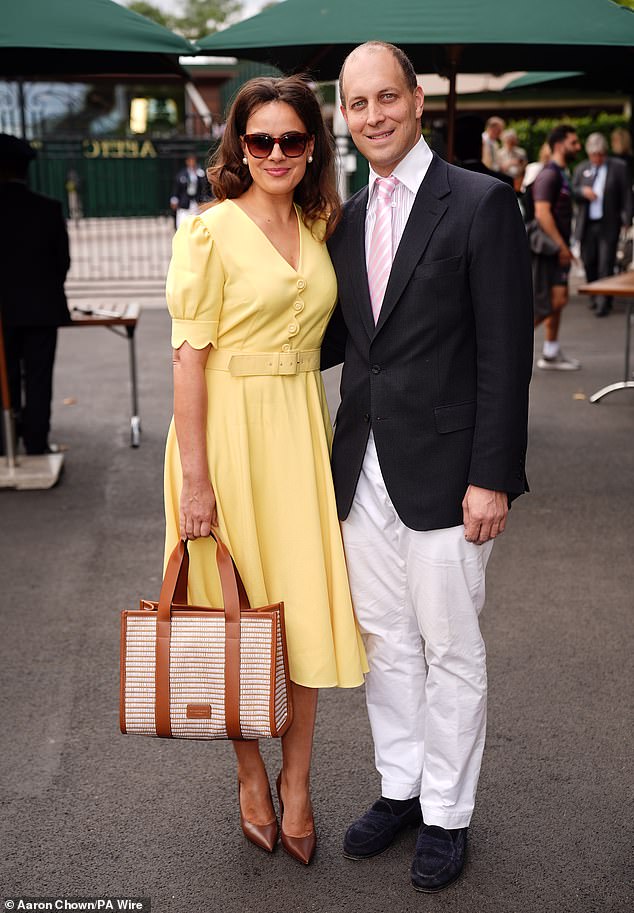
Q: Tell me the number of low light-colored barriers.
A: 1